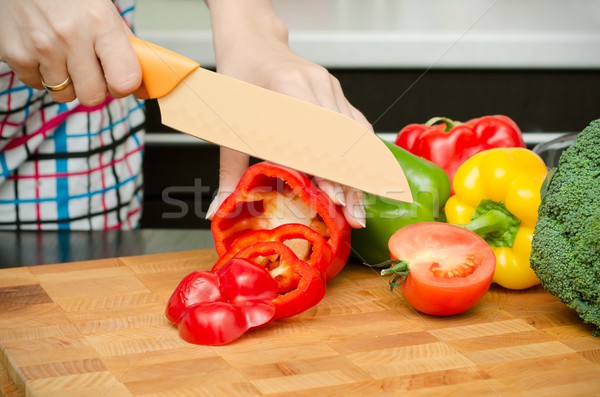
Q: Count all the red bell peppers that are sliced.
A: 1